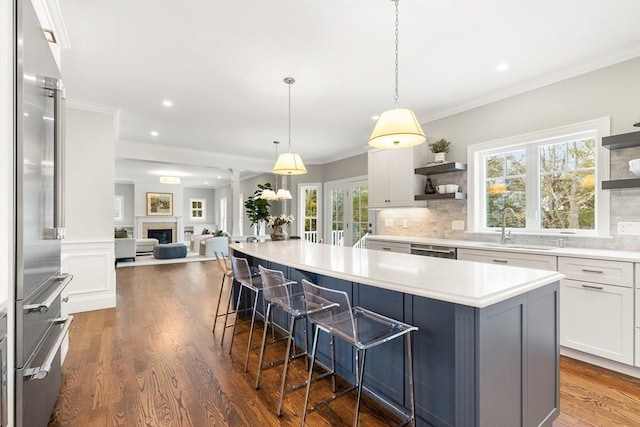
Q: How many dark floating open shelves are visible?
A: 4